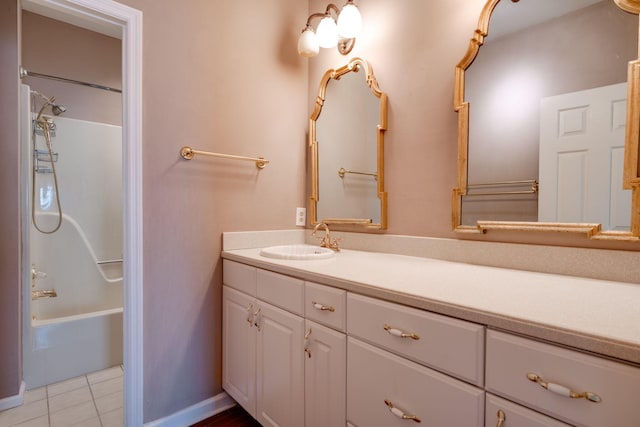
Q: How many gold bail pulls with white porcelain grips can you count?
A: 8